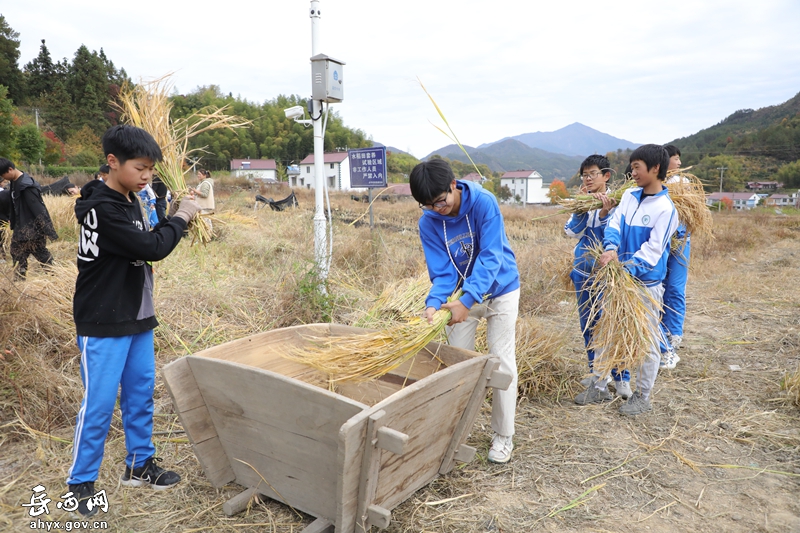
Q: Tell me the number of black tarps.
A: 2